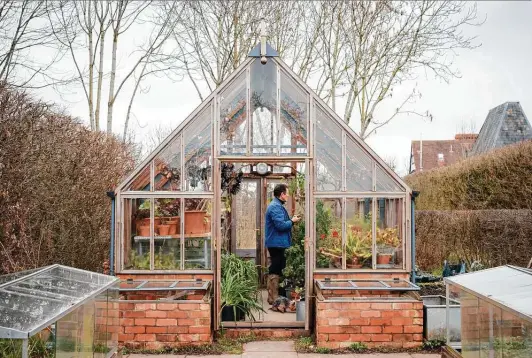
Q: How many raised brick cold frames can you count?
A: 2